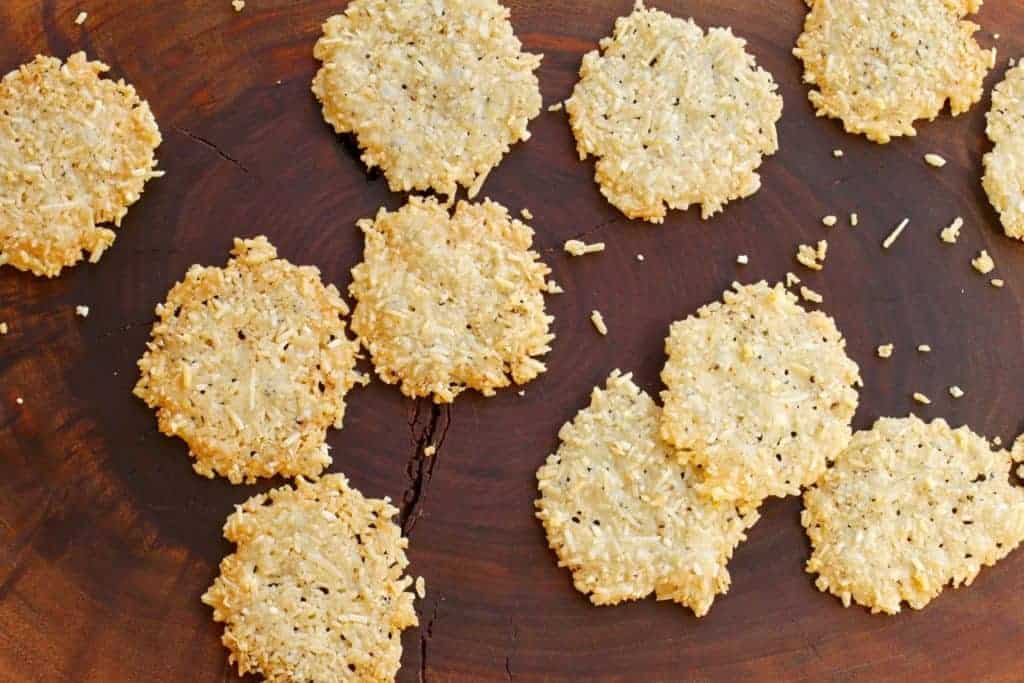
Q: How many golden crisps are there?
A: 11